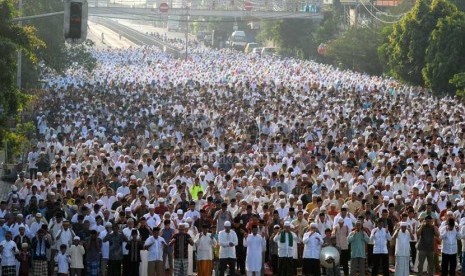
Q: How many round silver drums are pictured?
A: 1